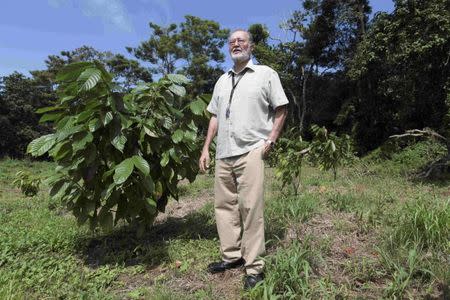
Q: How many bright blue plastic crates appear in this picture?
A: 0